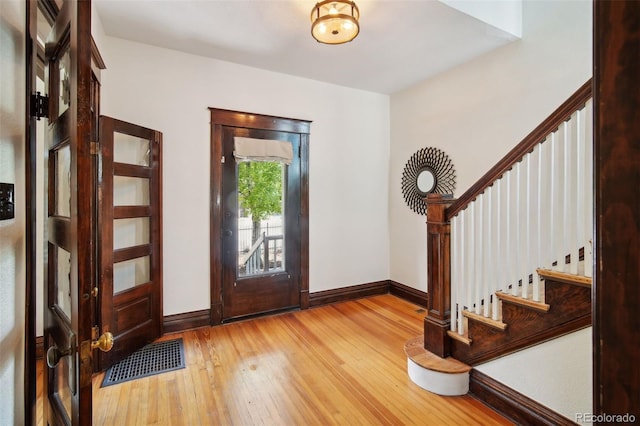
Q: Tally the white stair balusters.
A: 14